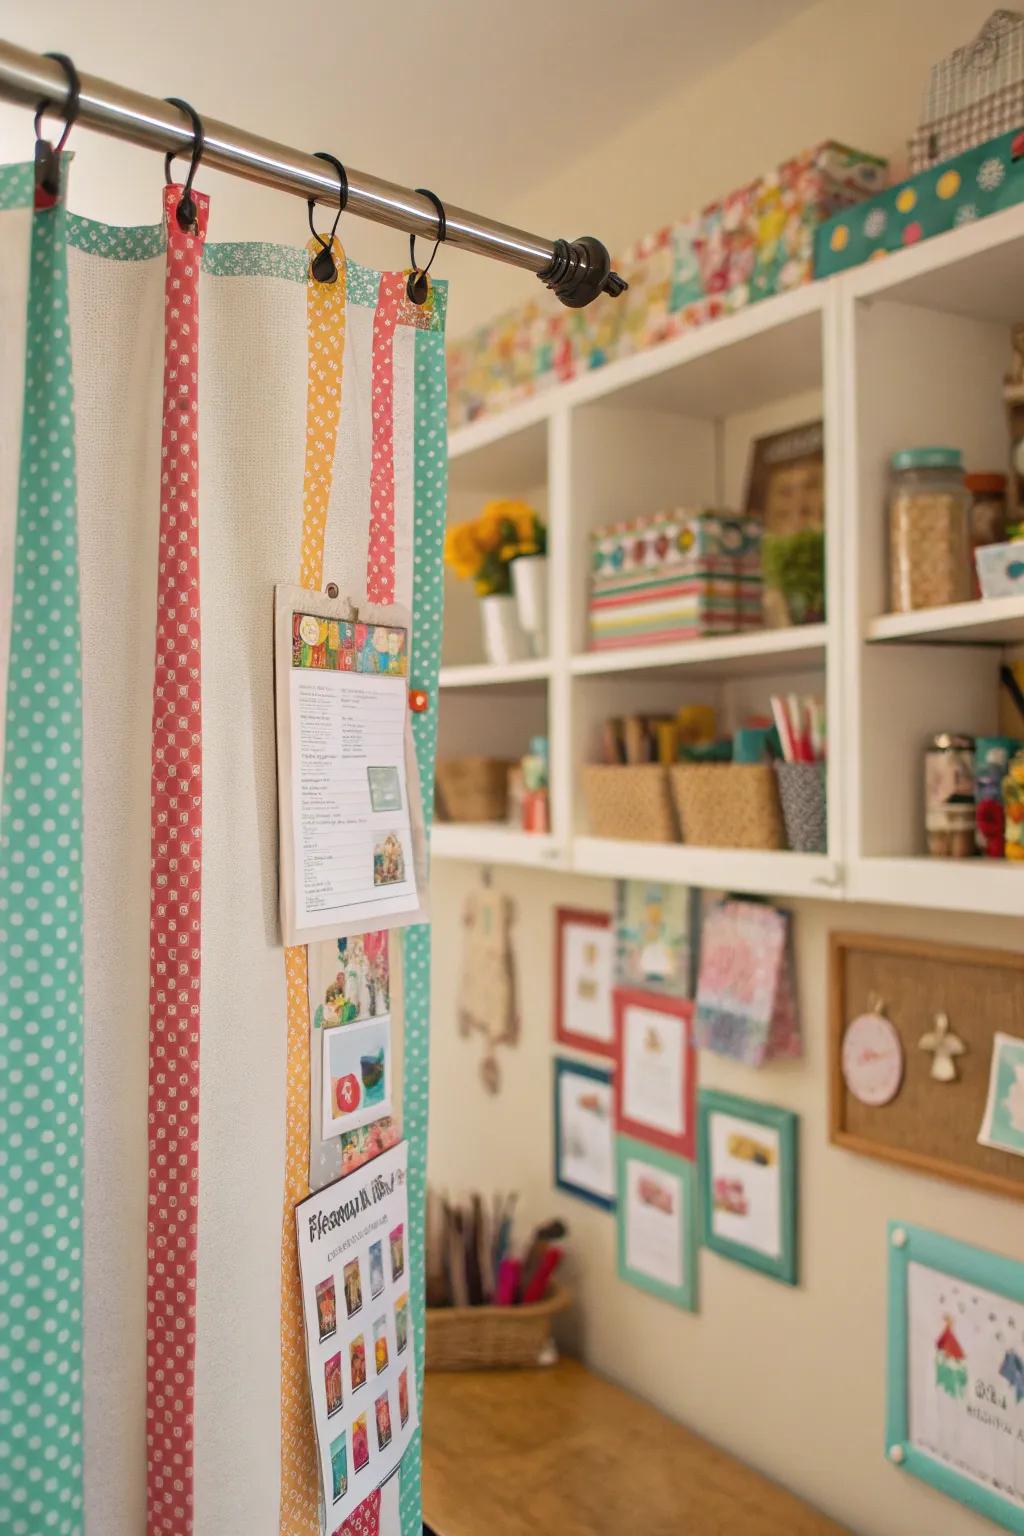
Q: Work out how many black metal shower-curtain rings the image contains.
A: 4